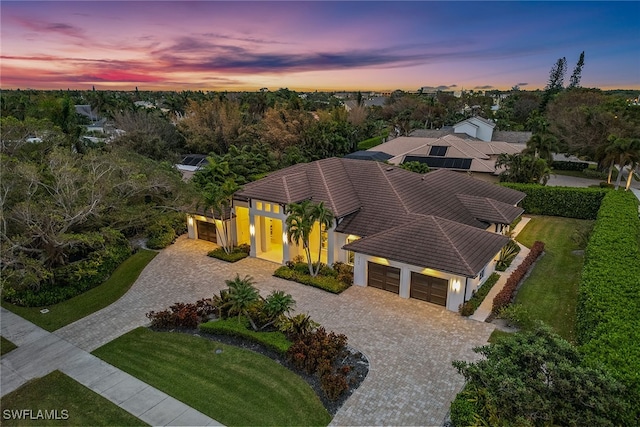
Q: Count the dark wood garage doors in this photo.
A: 3